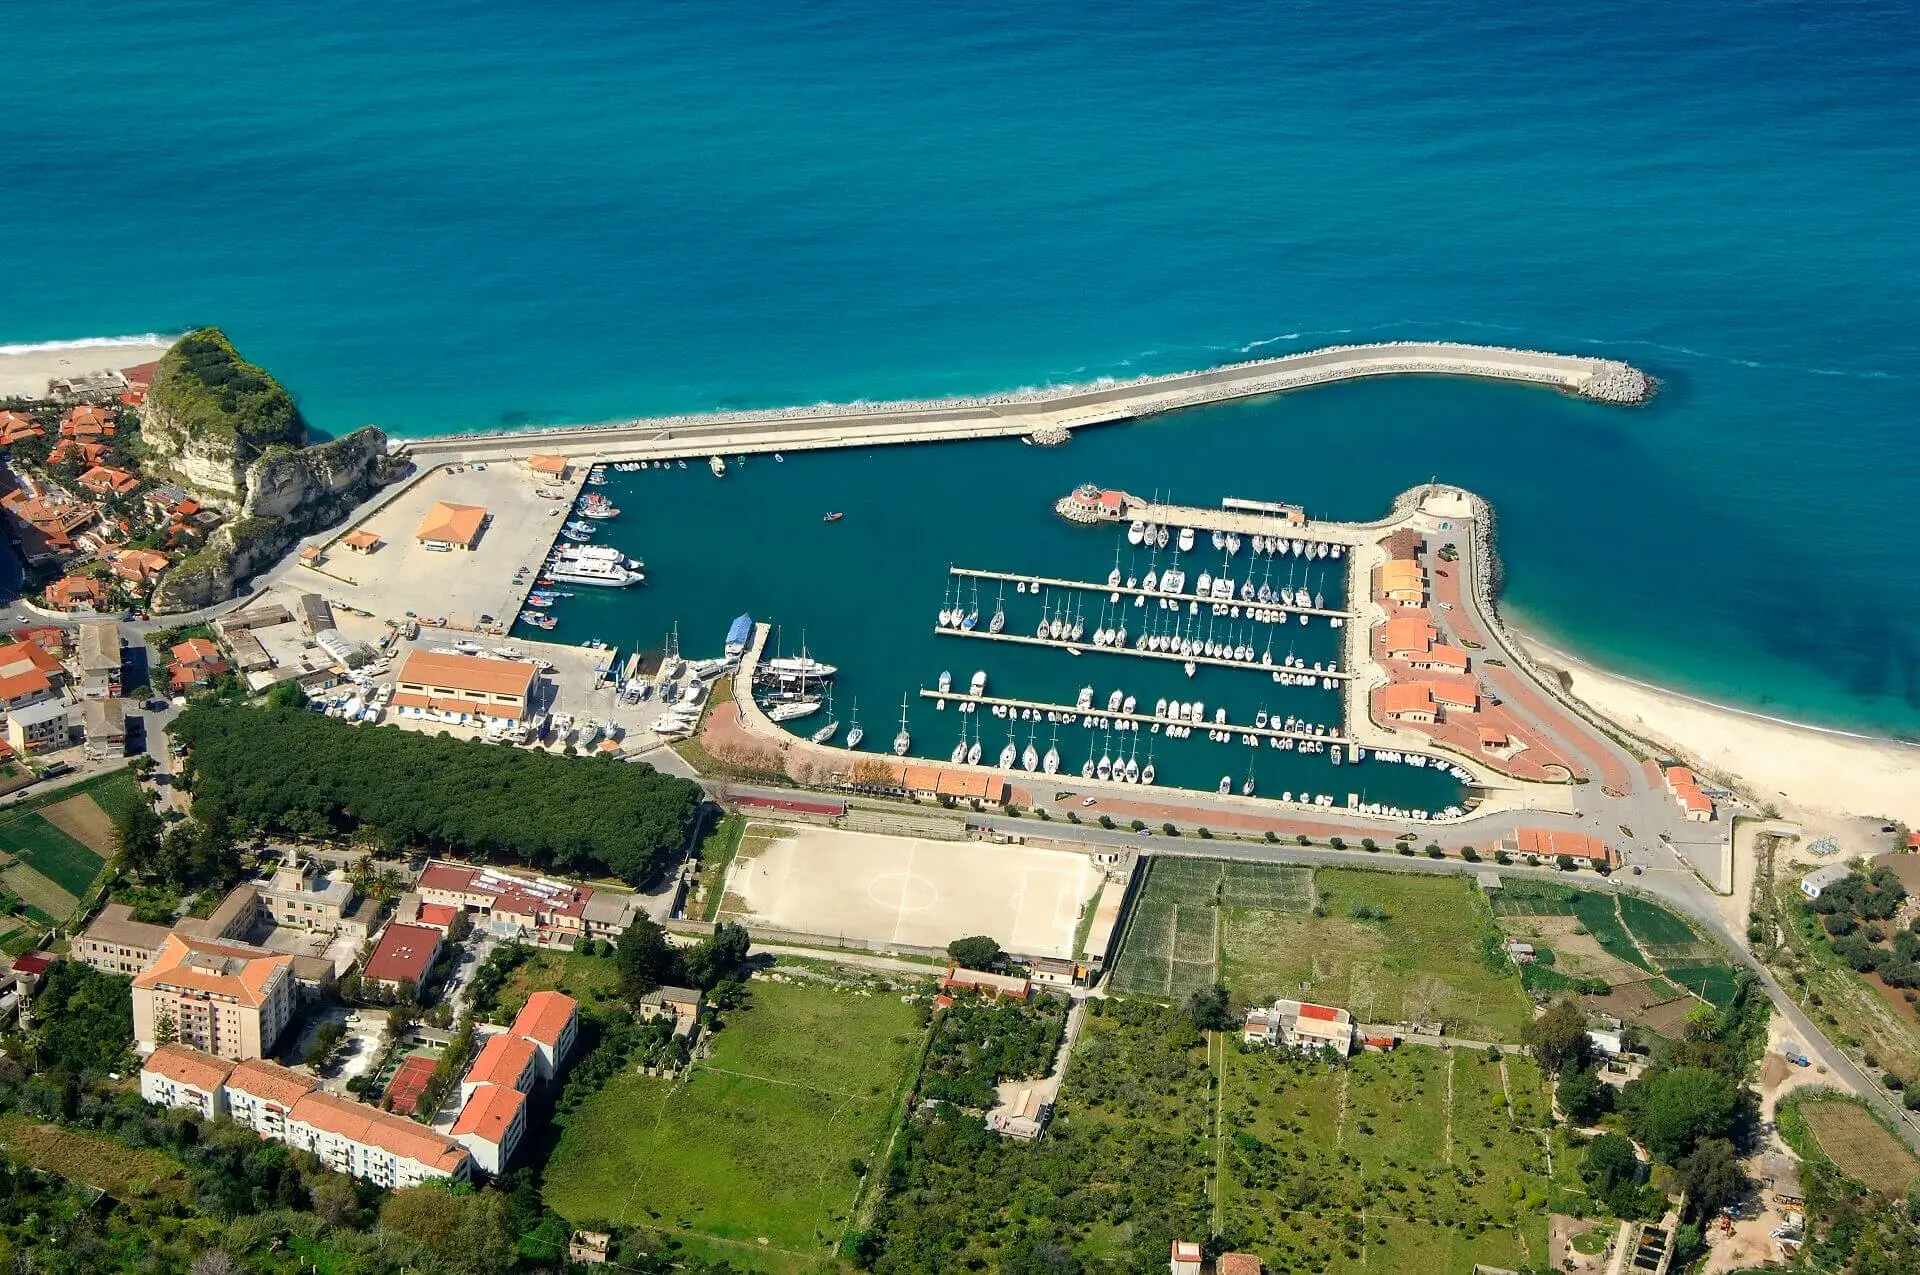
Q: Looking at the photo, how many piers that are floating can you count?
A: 3